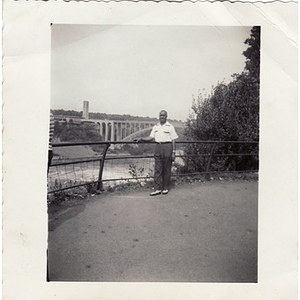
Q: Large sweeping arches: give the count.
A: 1